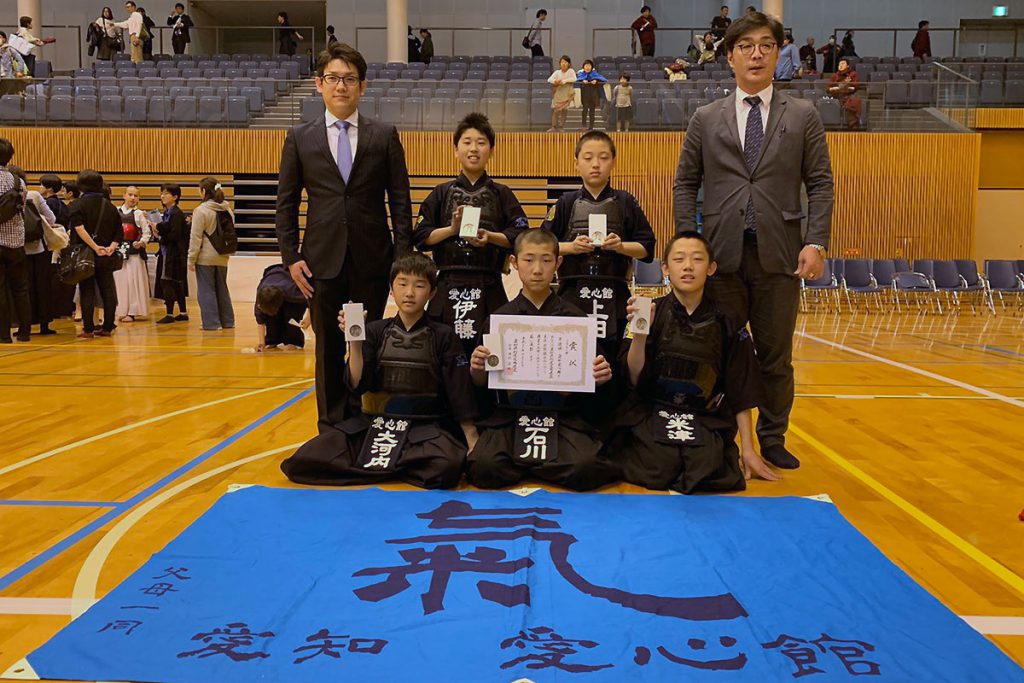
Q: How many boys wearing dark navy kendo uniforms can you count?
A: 5